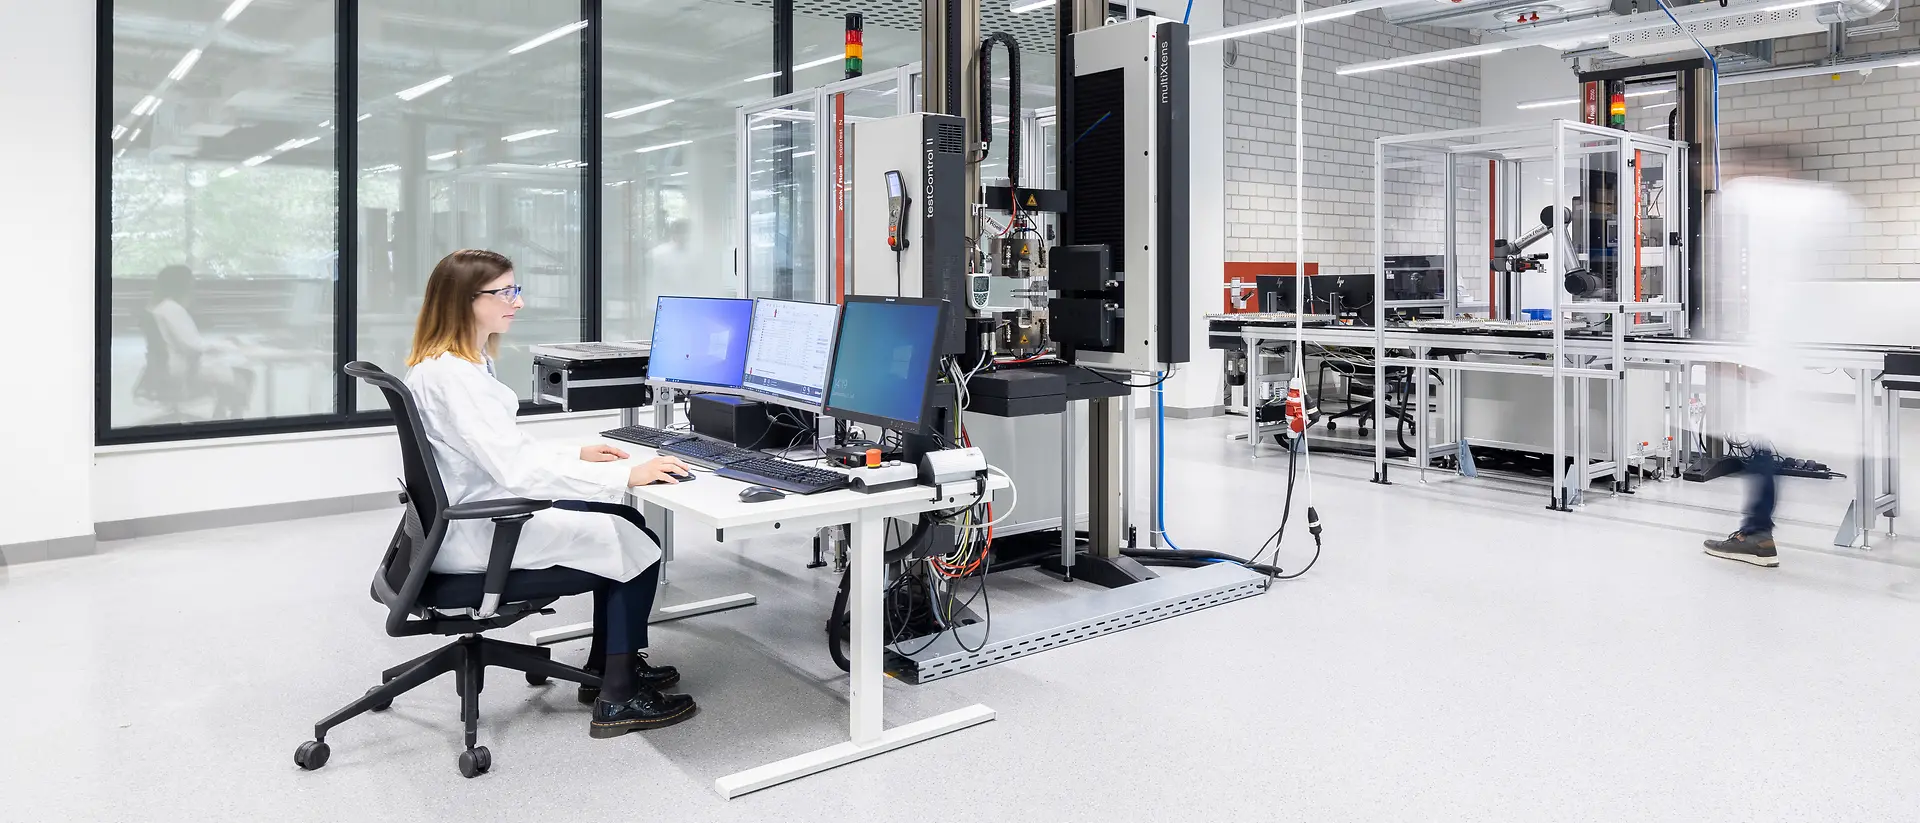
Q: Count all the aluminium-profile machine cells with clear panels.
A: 2